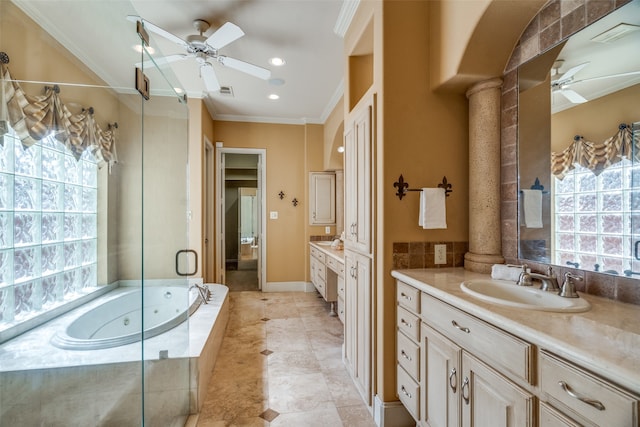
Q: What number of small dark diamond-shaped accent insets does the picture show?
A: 4